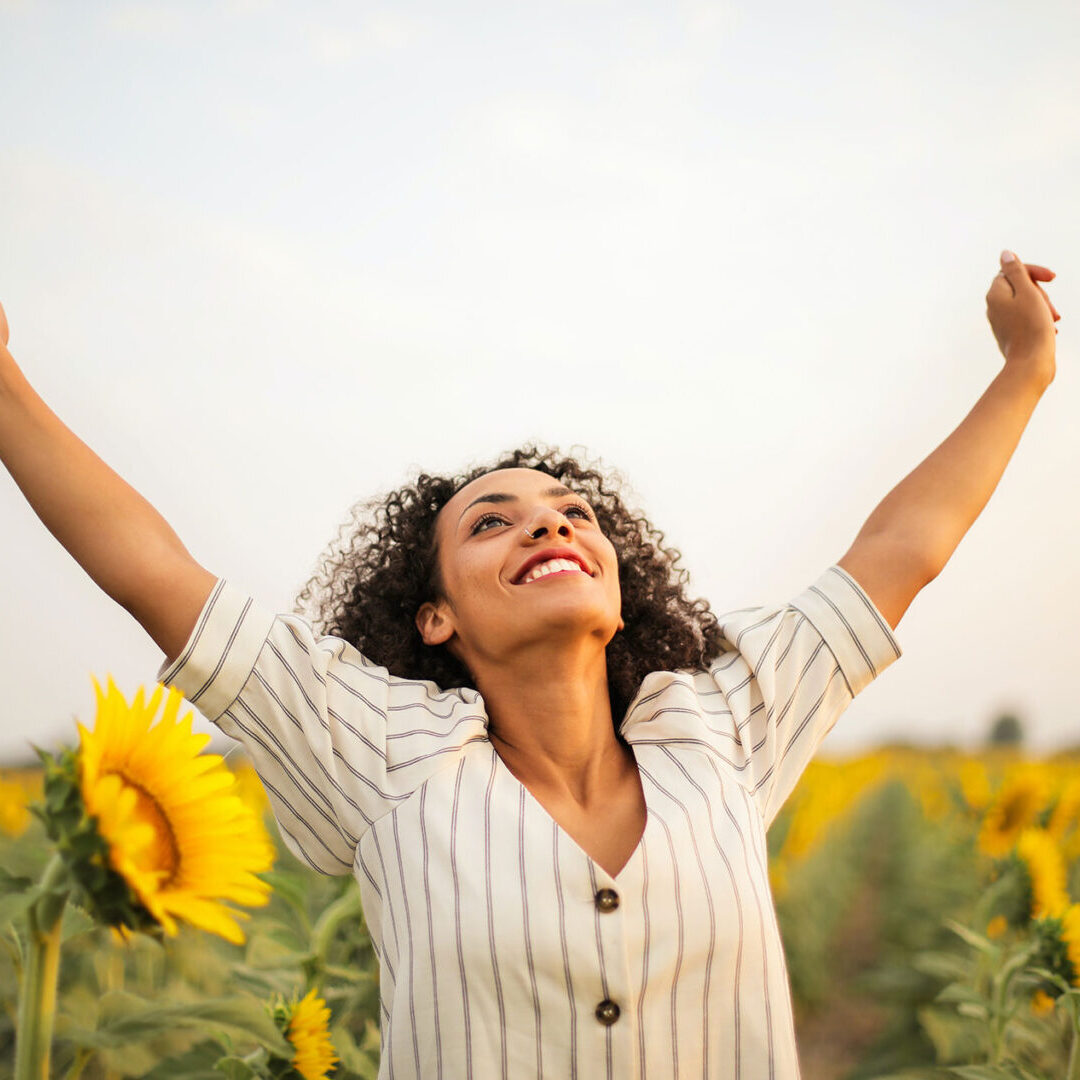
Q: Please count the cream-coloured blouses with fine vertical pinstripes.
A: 1